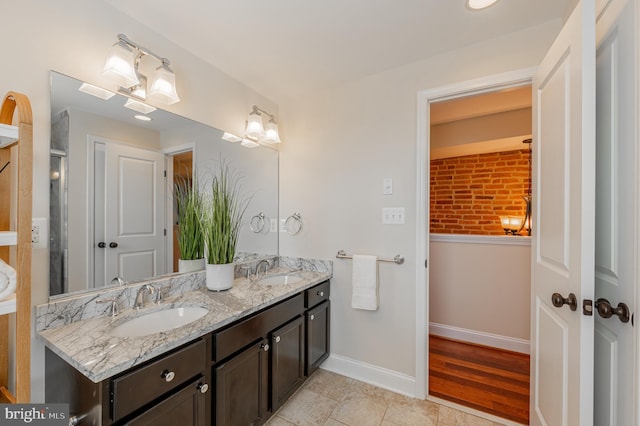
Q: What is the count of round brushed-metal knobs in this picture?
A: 6